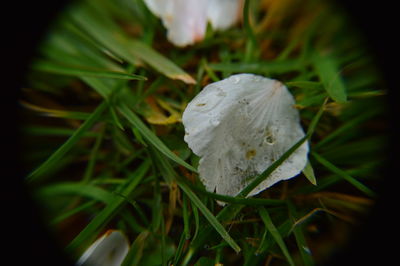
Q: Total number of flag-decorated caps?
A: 0